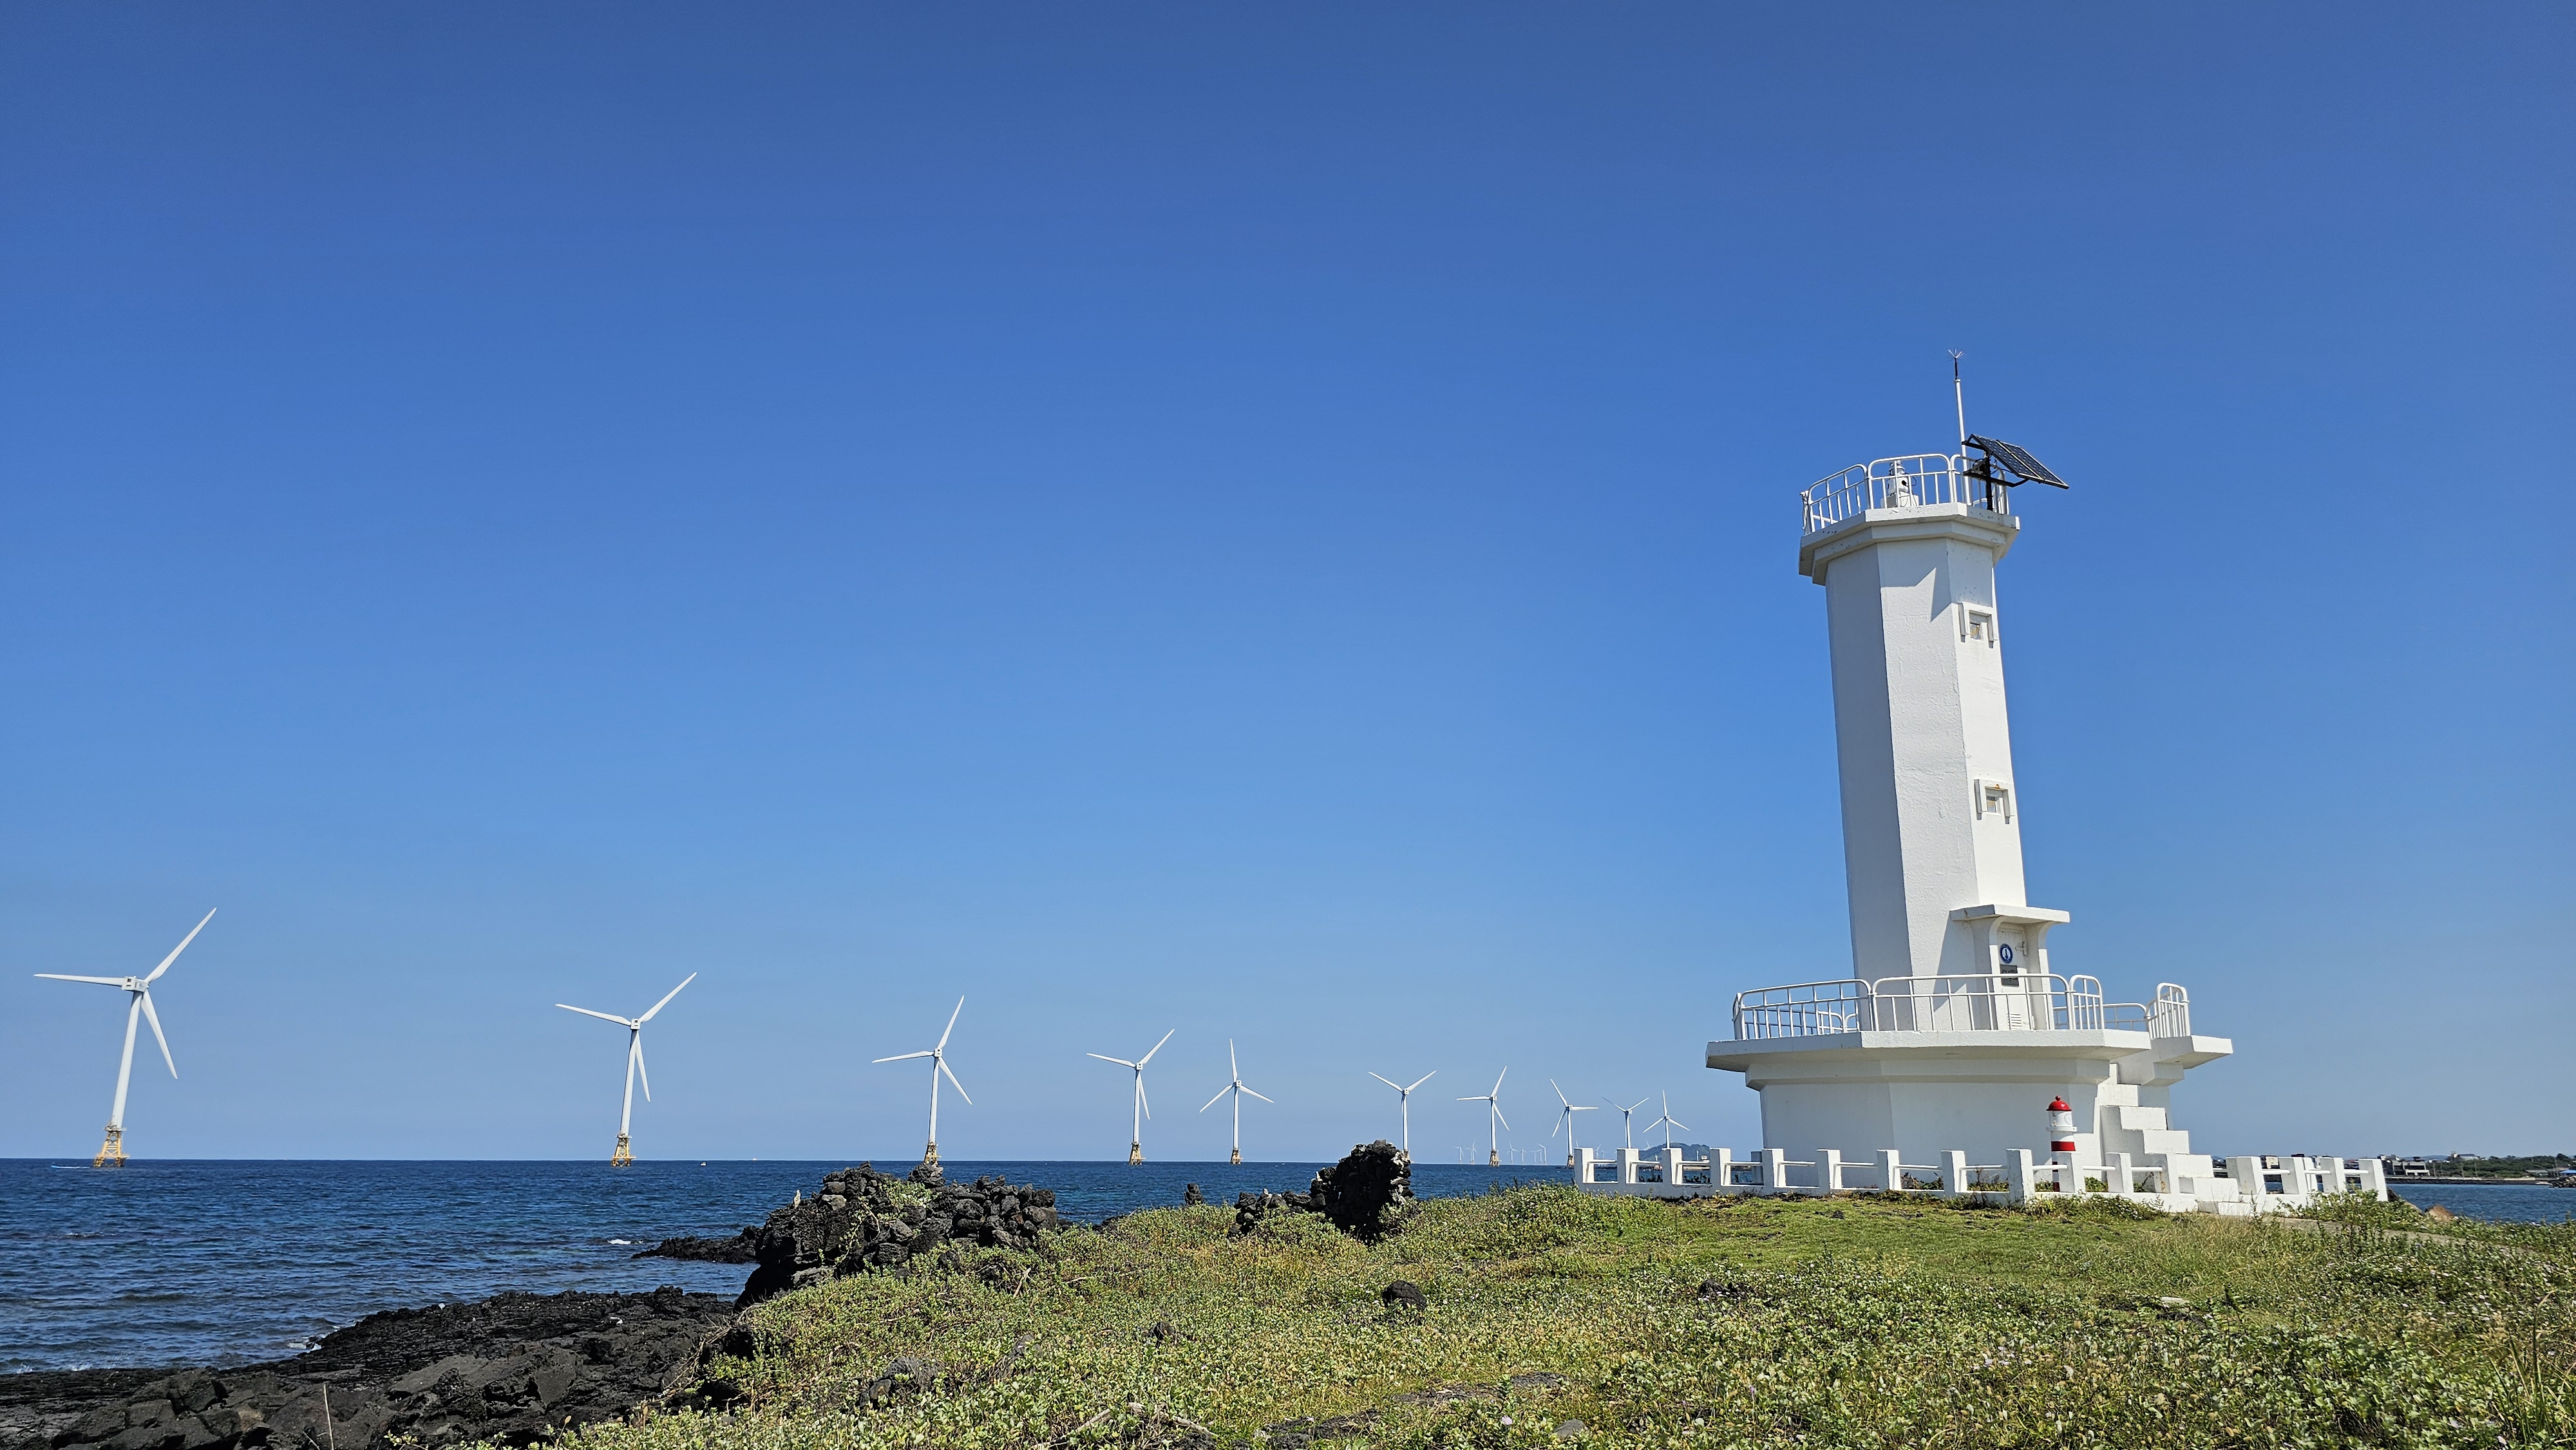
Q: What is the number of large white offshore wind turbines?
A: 10